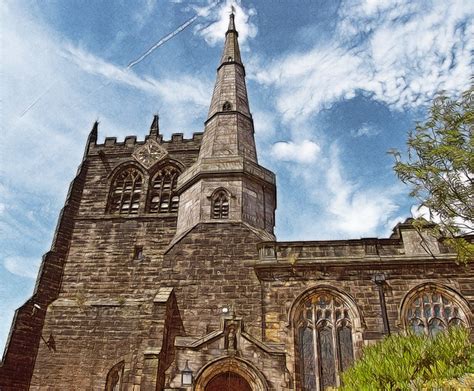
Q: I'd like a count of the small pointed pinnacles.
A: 2